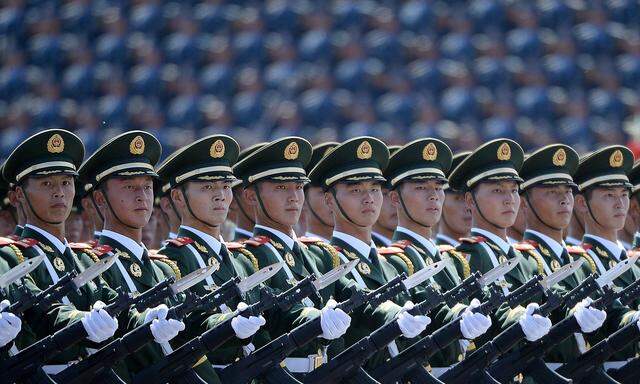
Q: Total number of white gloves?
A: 9